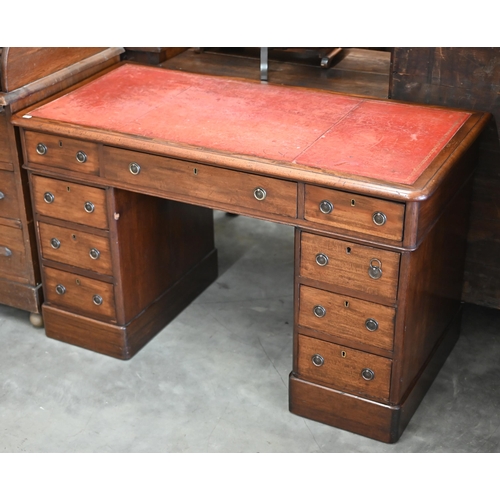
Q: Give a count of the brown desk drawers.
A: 9